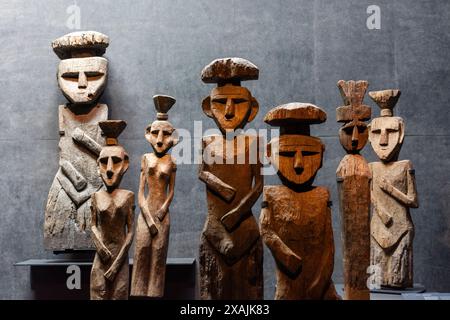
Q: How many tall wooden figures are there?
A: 7